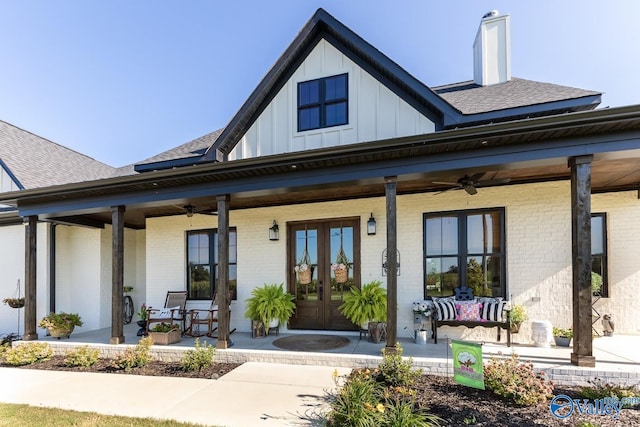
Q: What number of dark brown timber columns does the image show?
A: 5